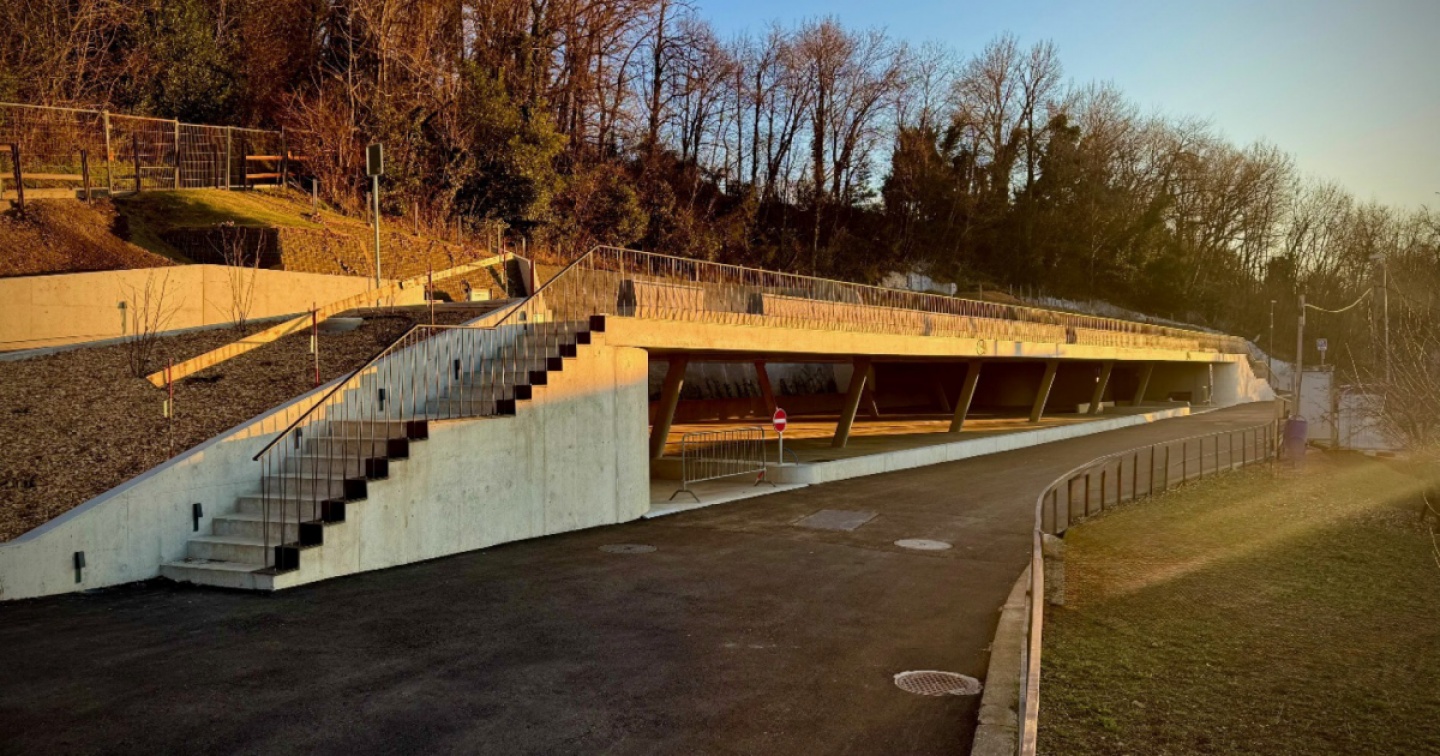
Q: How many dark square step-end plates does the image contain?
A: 14